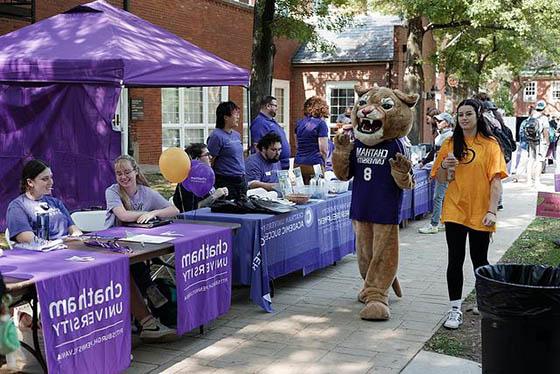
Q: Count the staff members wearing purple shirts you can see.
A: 6